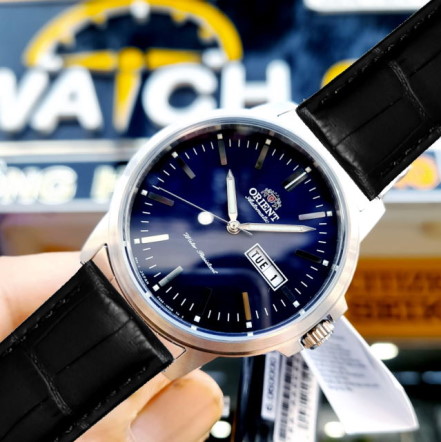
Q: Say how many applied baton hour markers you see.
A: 12